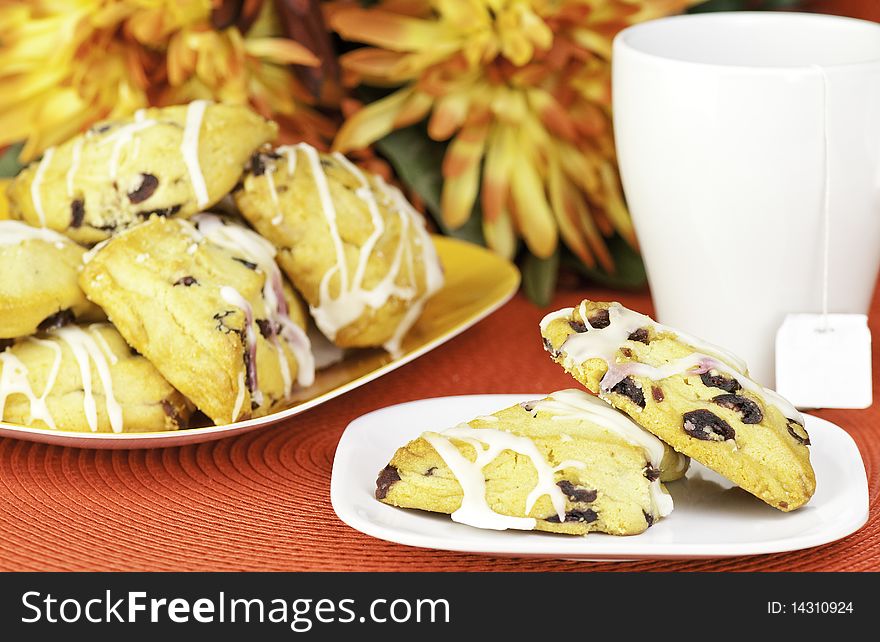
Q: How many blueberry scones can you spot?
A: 7